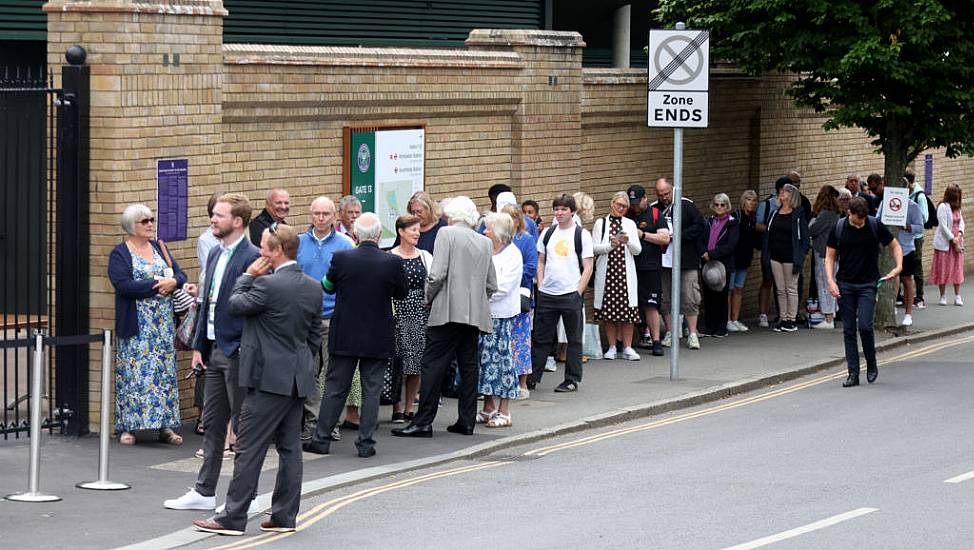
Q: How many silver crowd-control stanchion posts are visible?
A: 2